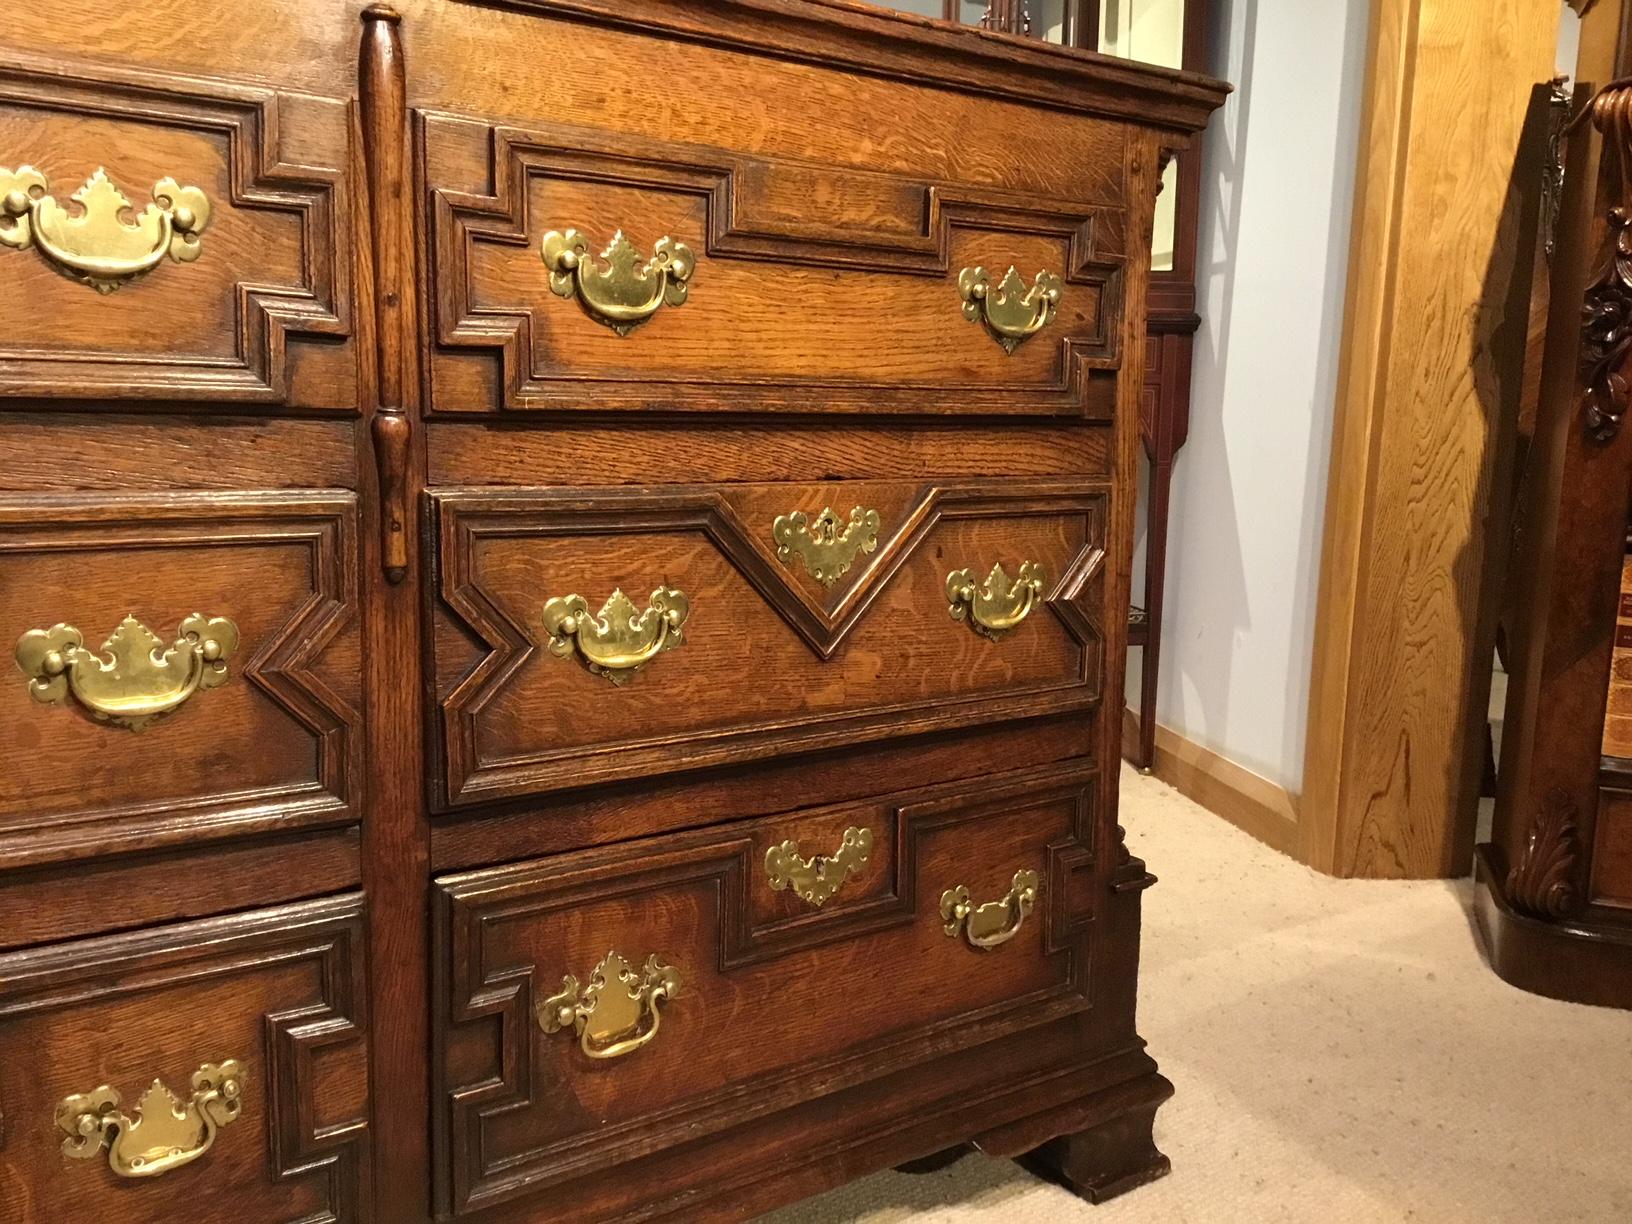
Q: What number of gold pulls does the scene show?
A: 9